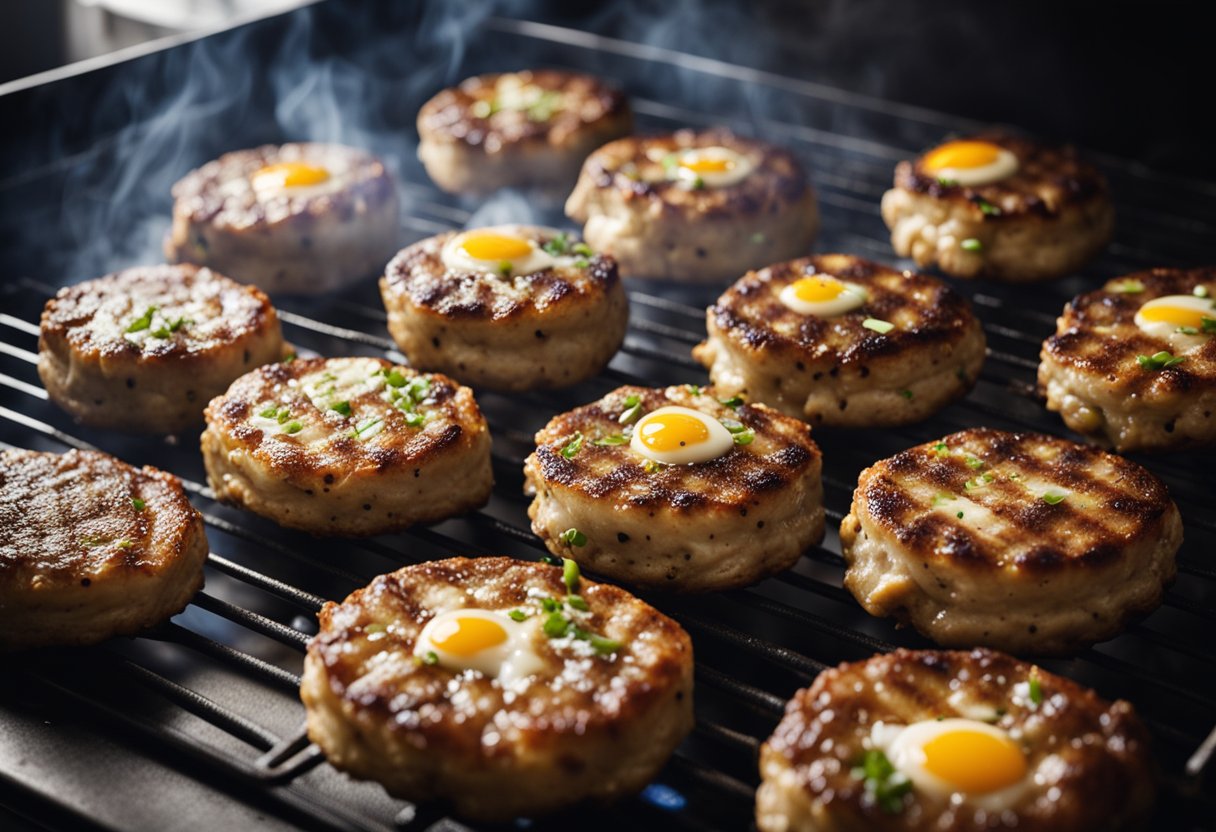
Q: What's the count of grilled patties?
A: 14